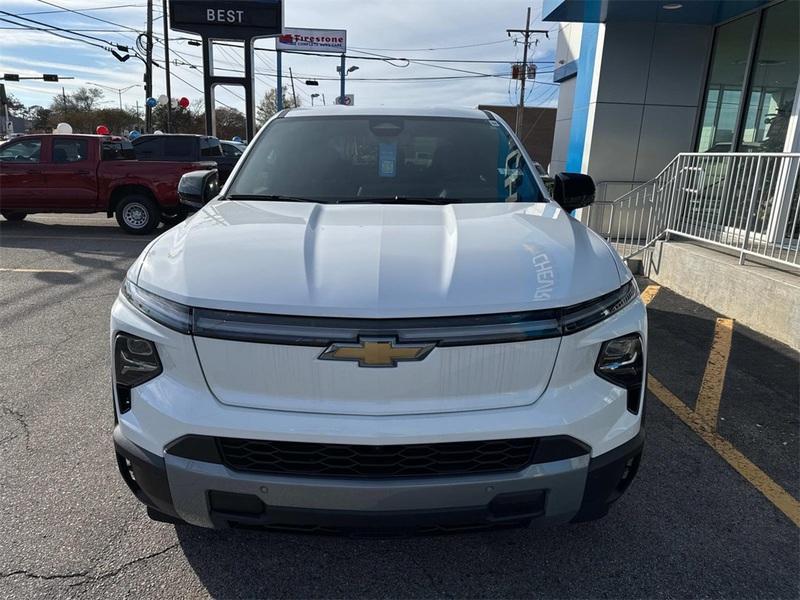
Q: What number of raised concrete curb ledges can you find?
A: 1